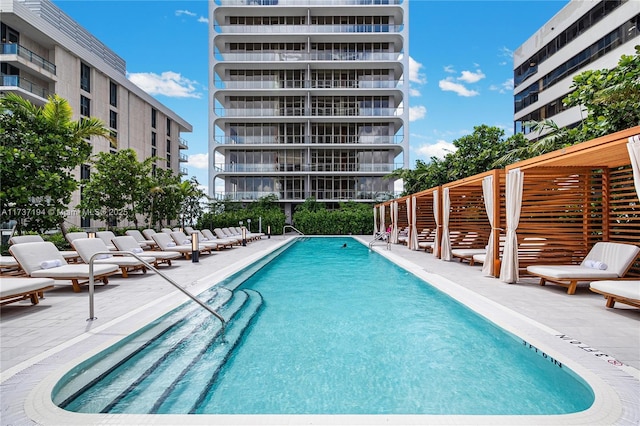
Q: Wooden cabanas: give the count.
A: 6